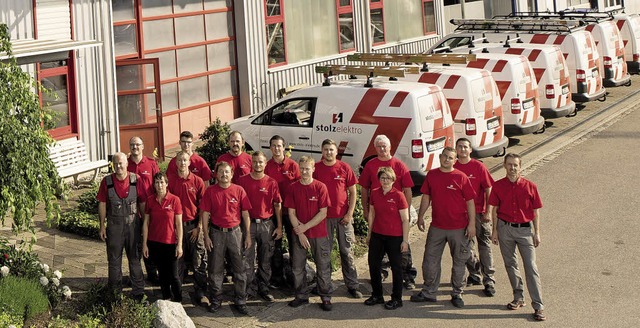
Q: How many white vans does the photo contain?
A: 7